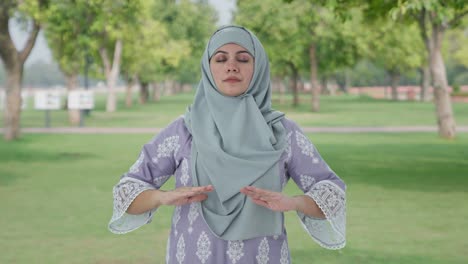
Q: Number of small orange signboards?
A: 0